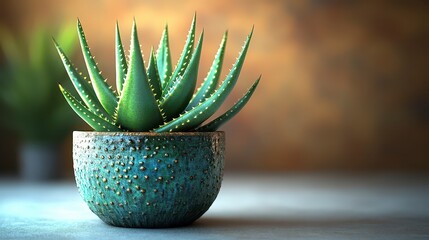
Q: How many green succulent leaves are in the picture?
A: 12